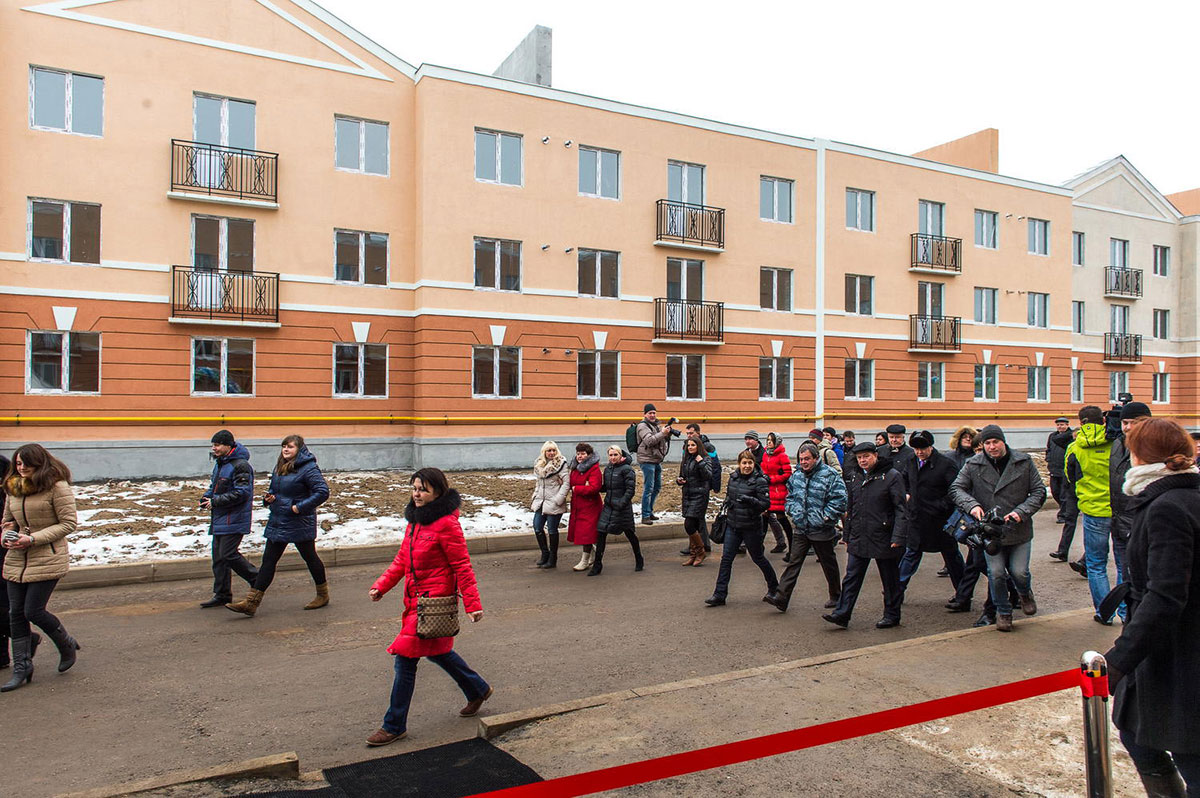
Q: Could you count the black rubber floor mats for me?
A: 2